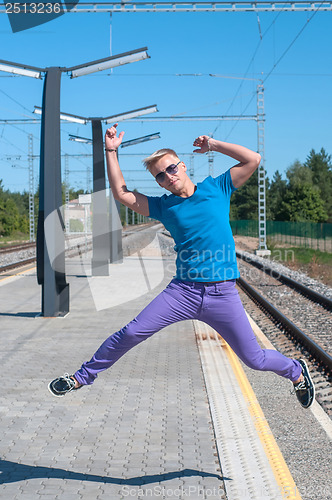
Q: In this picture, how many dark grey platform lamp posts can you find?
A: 3